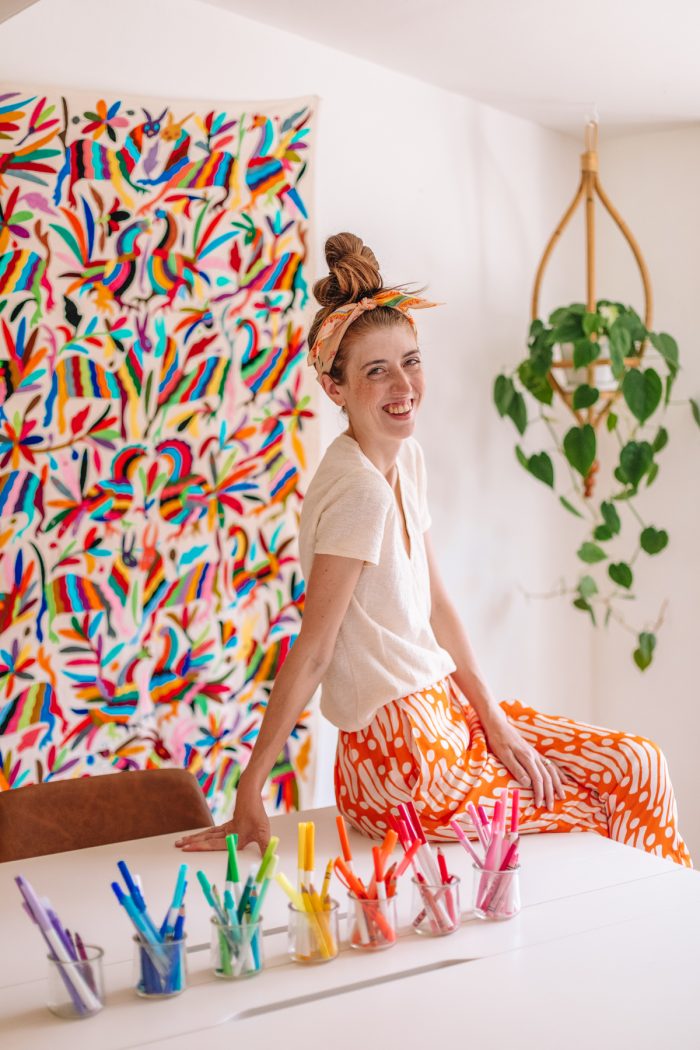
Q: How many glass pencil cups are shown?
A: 7